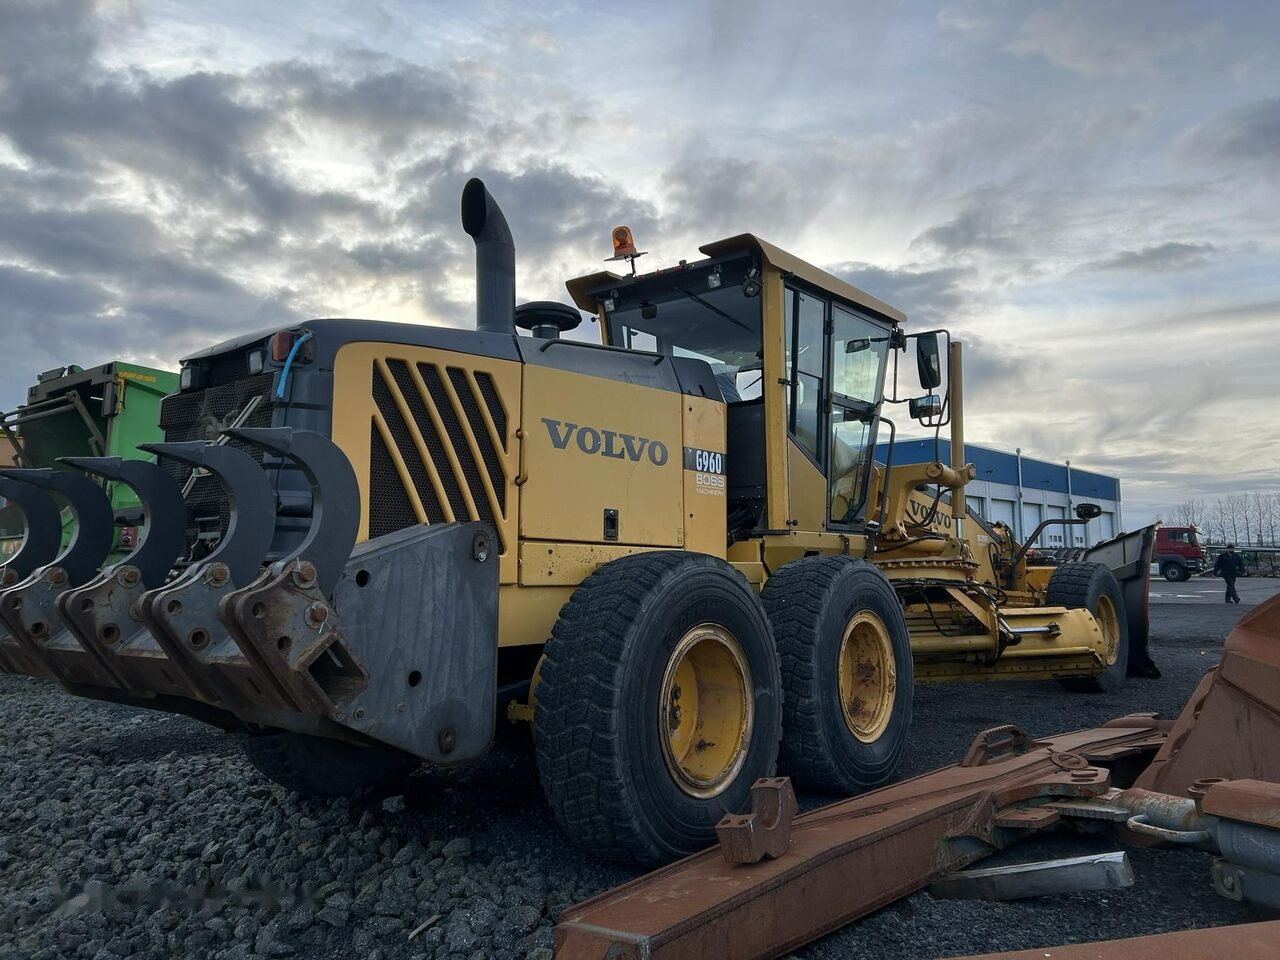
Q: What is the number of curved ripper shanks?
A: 5